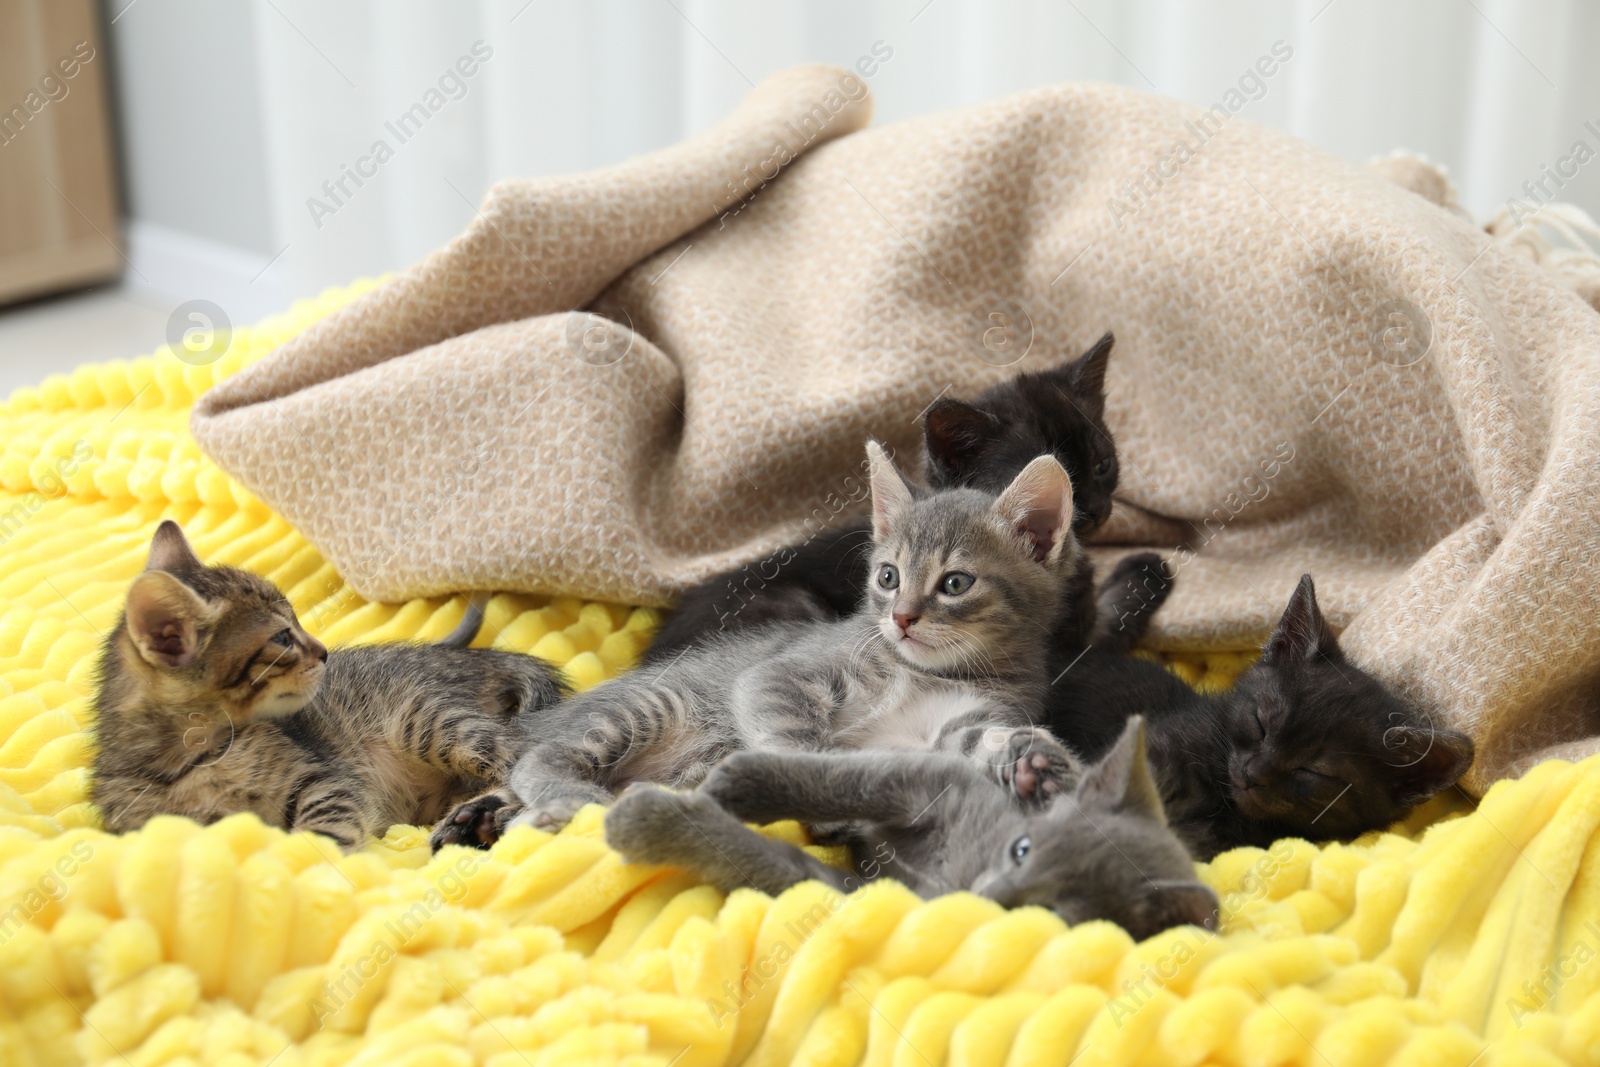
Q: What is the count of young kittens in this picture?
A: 5